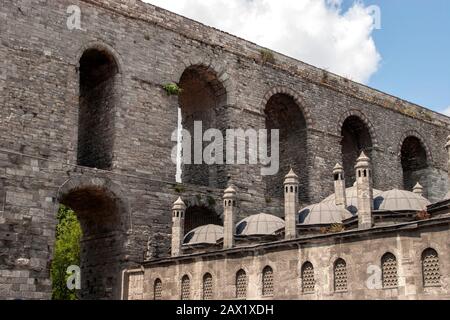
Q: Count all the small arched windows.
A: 9